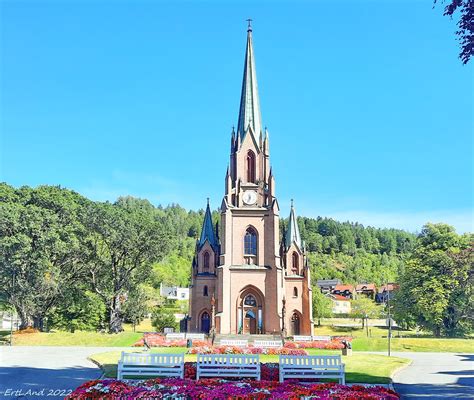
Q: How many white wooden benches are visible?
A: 9